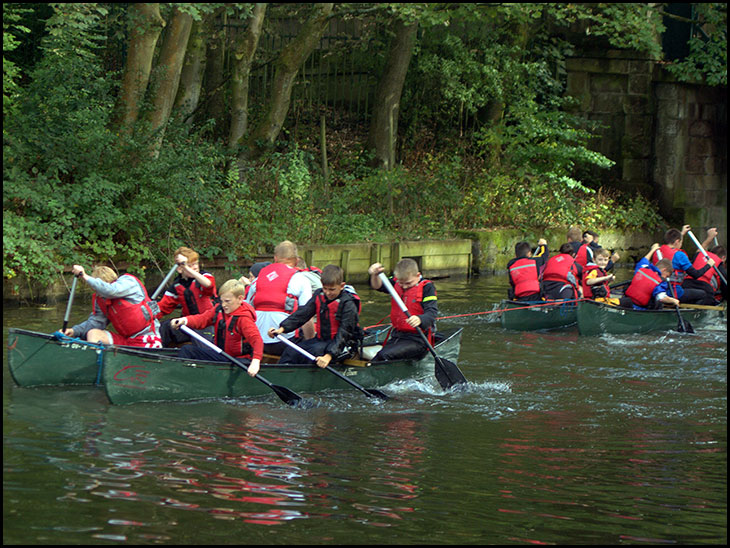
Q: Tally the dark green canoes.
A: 4